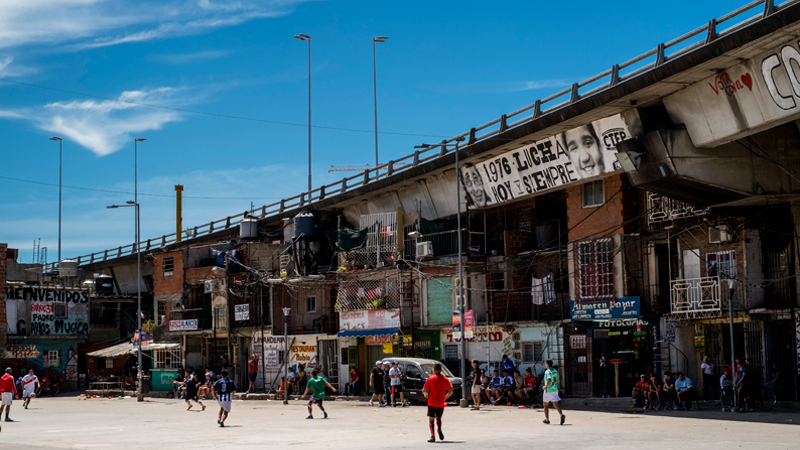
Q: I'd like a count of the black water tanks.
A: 2